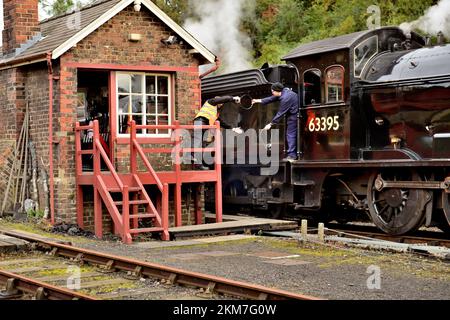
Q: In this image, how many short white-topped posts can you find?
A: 2